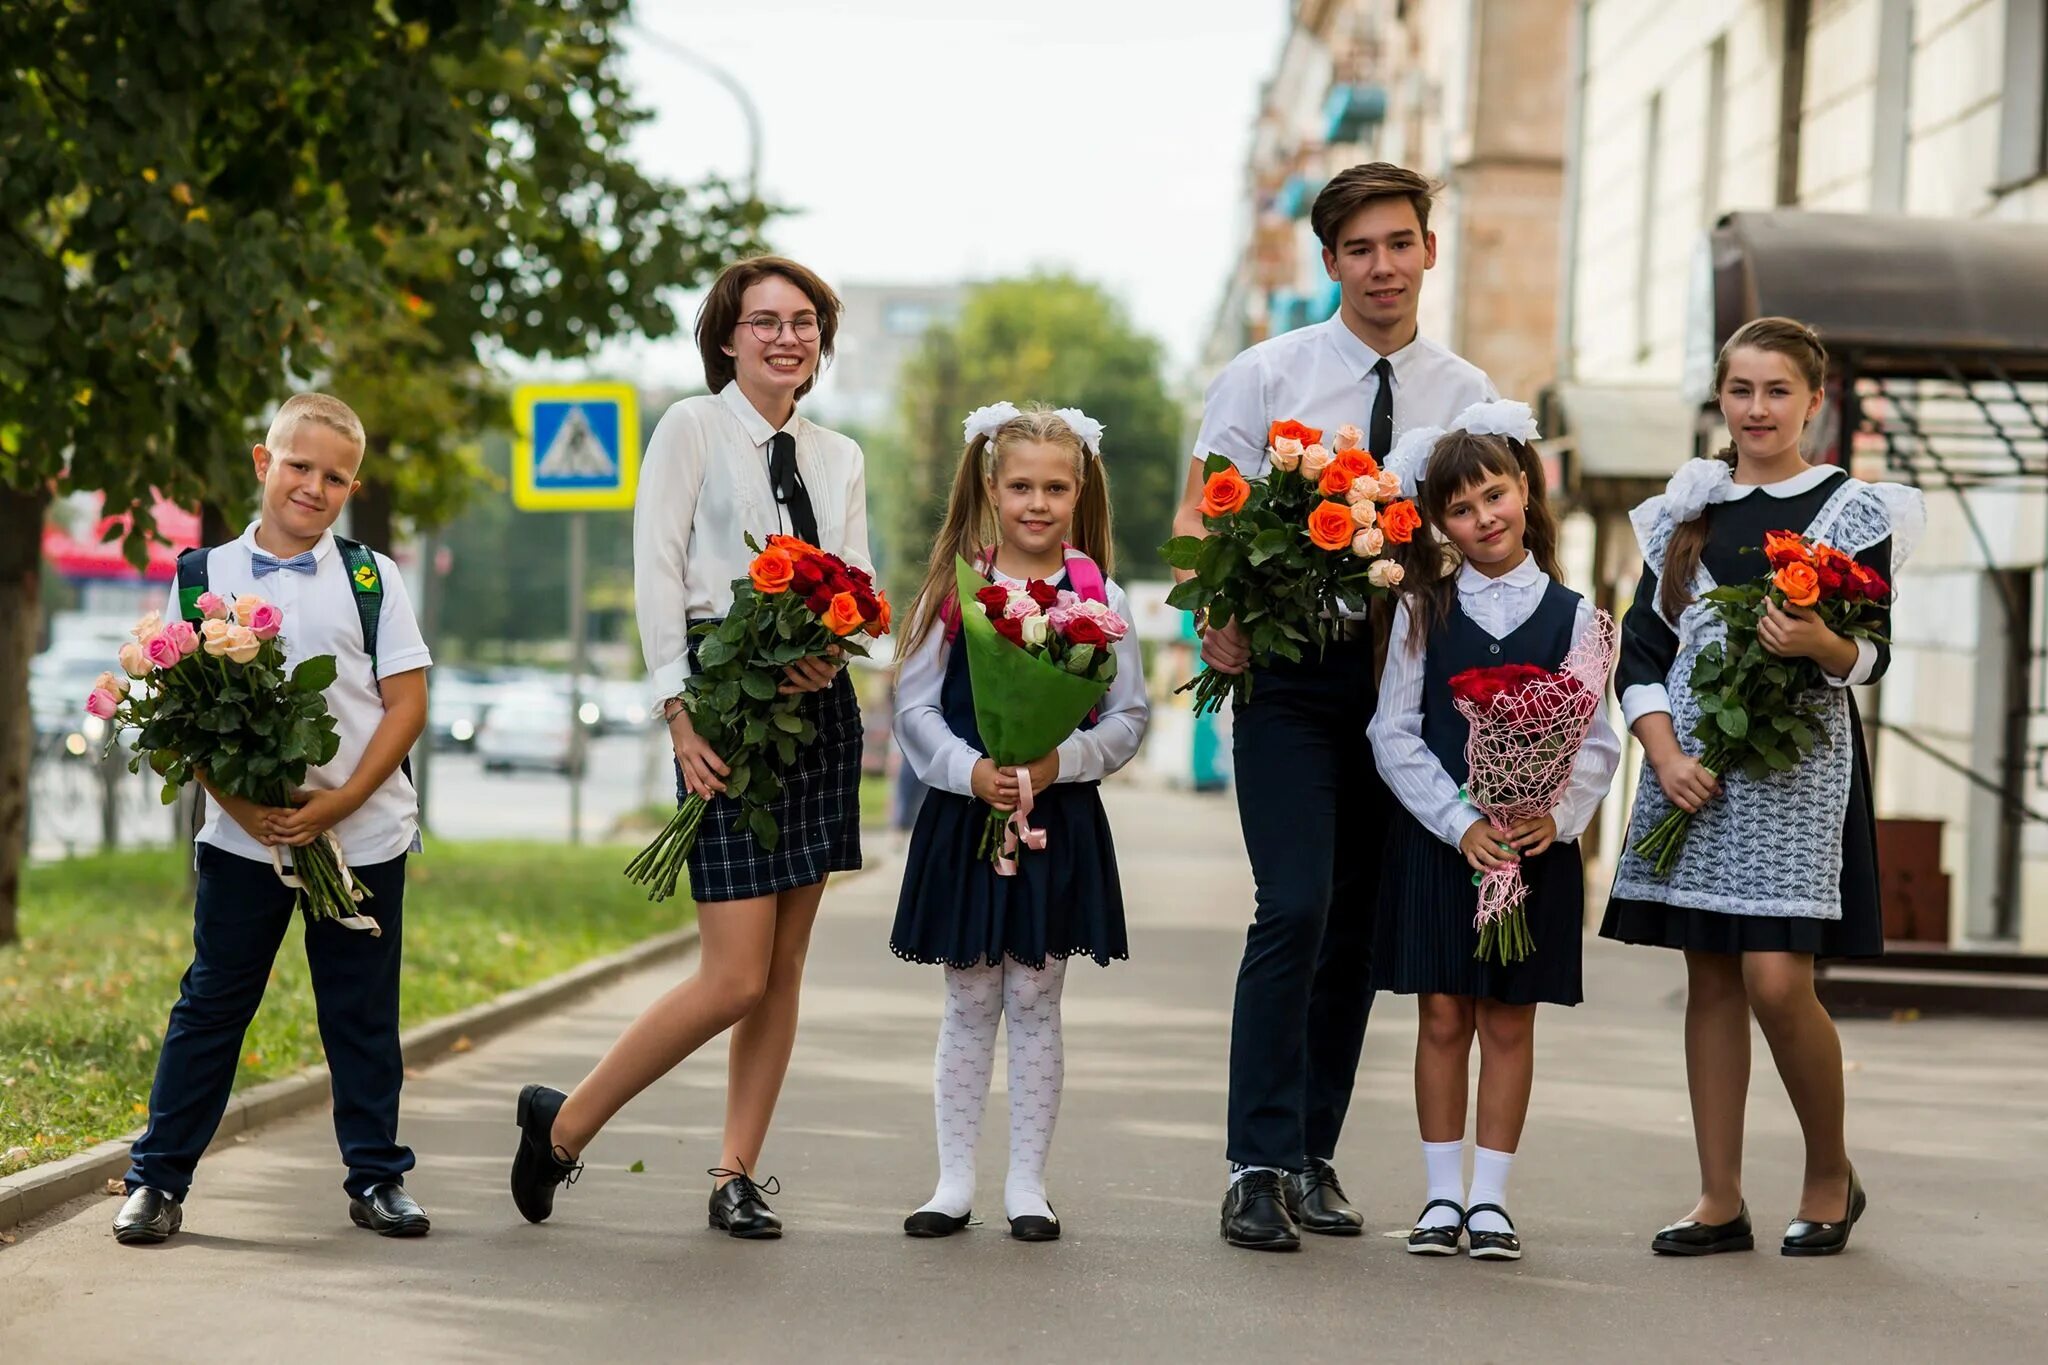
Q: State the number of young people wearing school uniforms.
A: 6